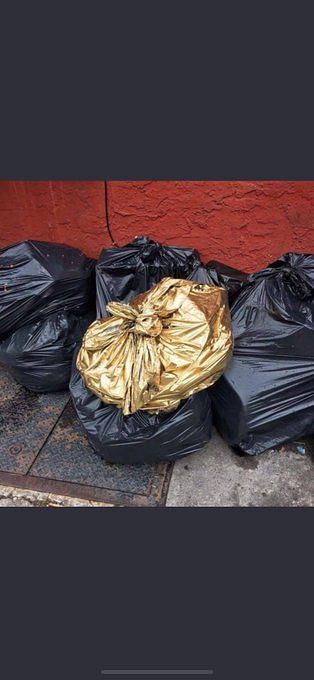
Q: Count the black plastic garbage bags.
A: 6